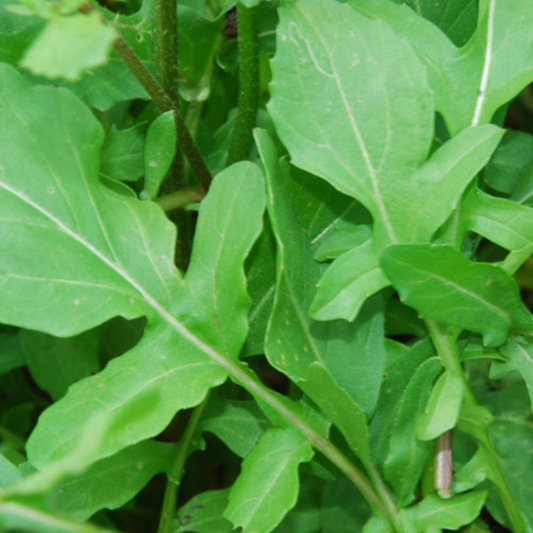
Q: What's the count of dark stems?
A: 3